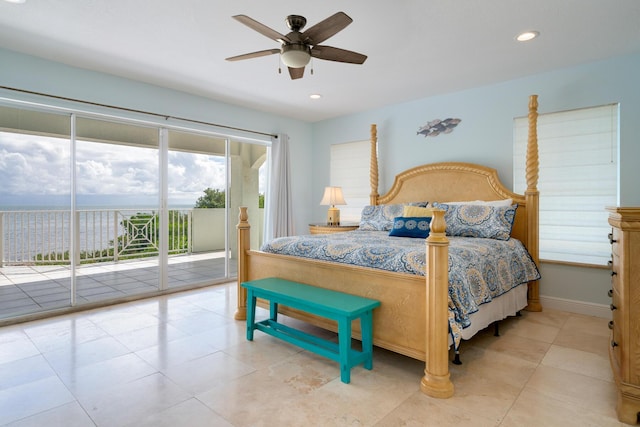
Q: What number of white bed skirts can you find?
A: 1